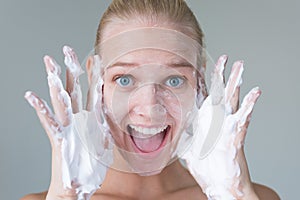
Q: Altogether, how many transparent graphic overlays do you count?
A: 1